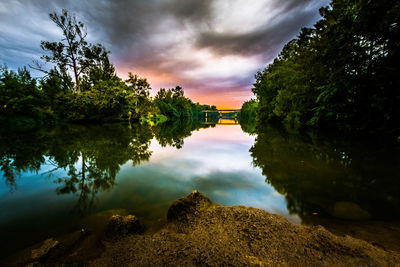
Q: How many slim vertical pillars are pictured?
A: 3